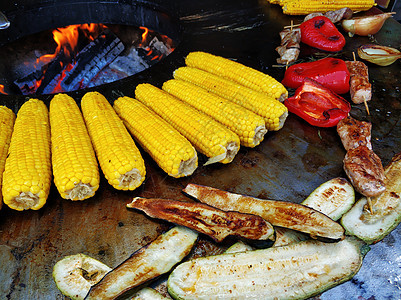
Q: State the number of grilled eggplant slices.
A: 3